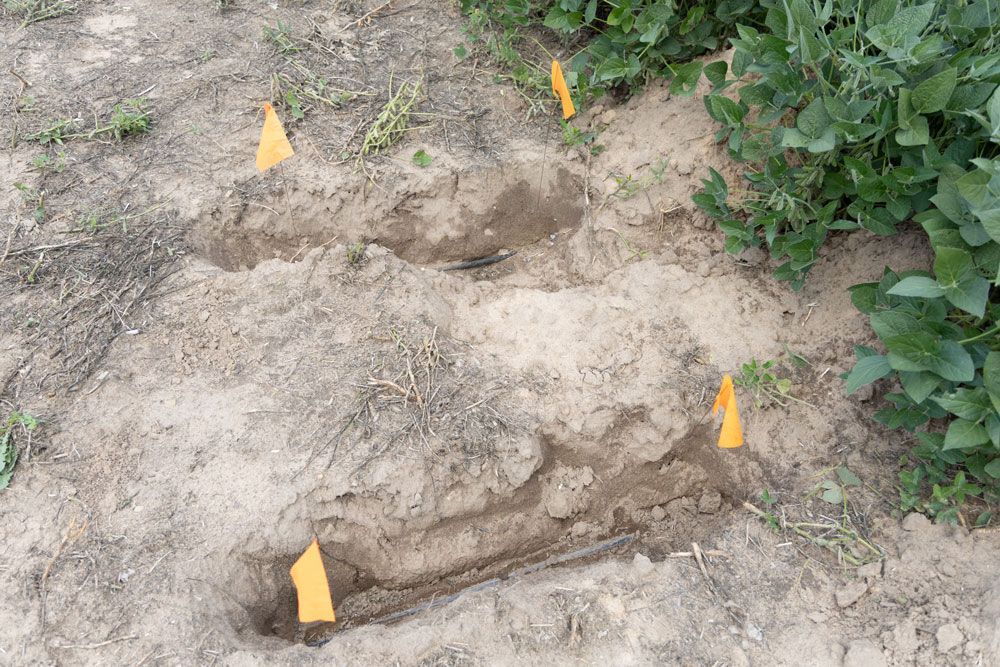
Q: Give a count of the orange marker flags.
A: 4